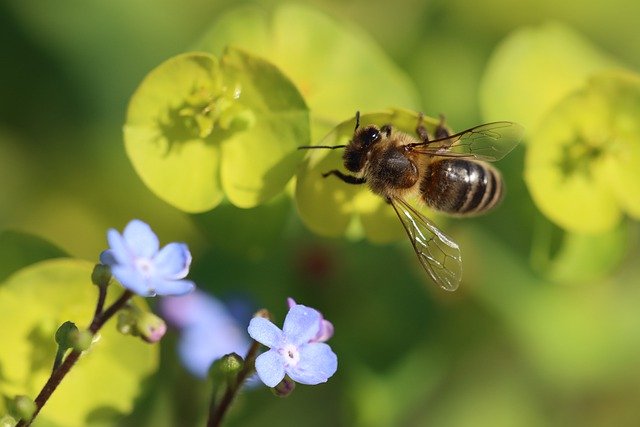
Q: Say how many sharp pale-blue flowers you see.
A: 2